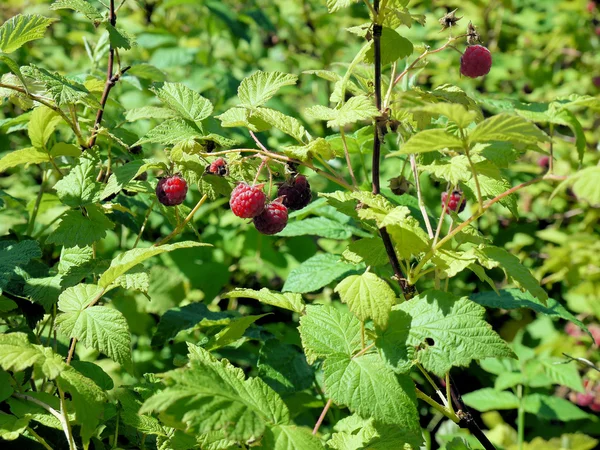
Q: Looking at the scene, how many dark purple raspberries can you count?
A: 1